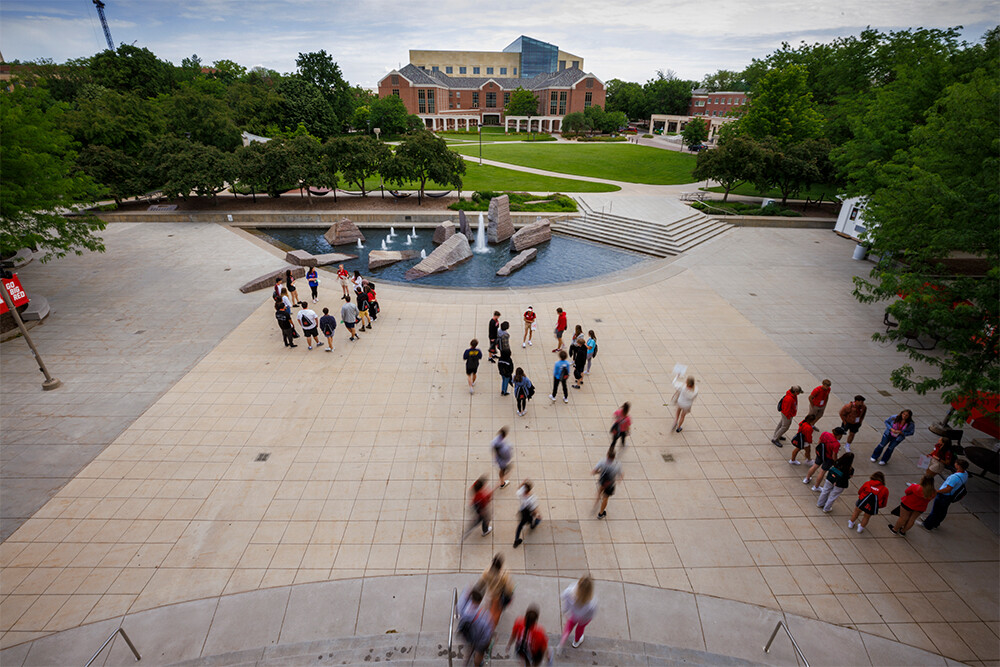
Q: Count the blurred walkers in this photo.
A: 10